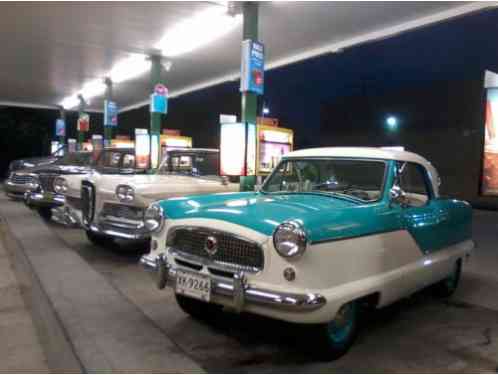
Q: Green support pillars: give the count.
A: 5